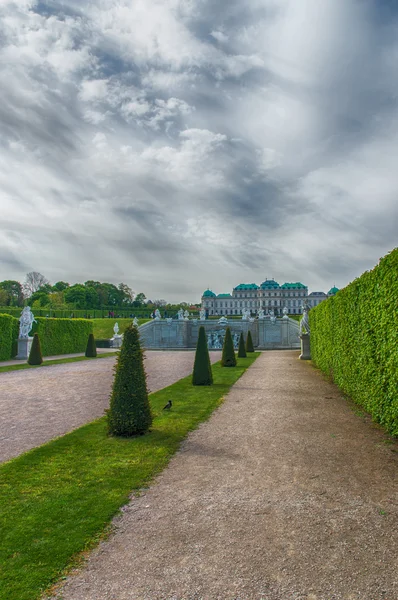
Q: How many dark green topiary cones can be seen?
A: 7